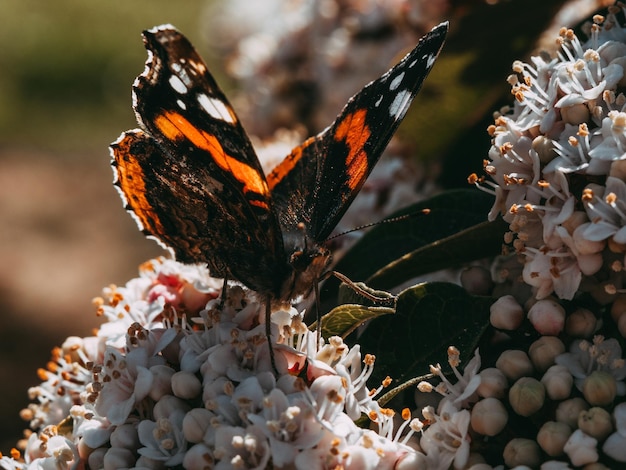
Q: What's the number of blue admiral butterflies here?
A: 0